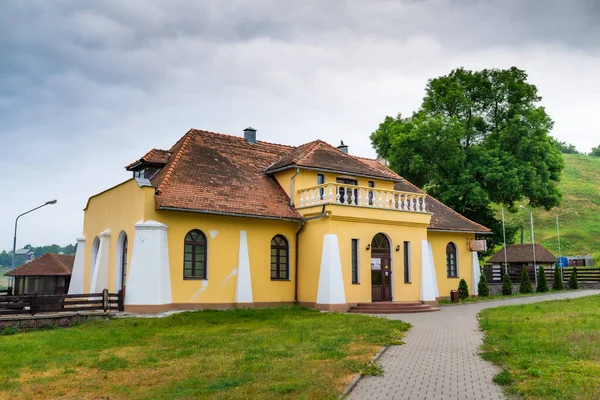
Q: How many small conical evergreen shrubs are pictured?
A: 7